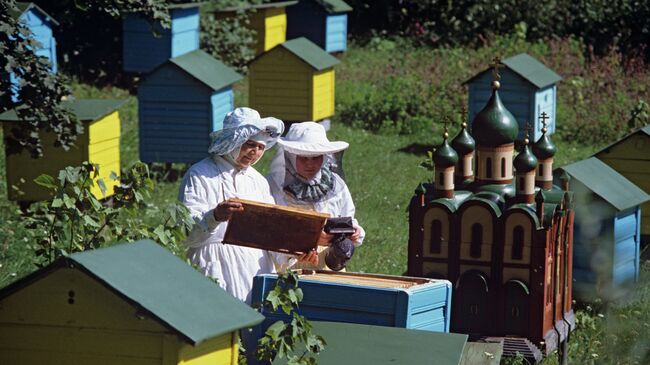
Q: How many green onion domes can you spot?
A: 5